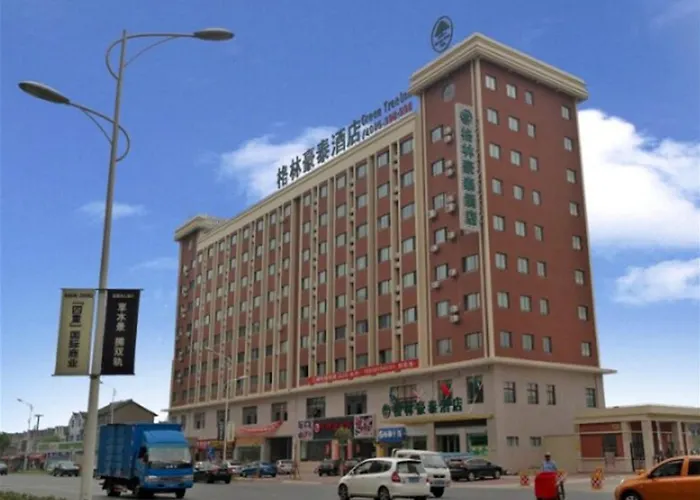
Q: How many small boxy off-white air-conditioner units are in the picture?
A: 13